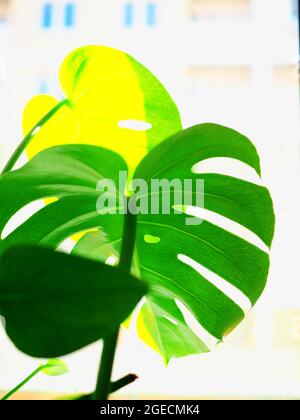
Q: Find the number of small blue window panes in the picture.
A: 4